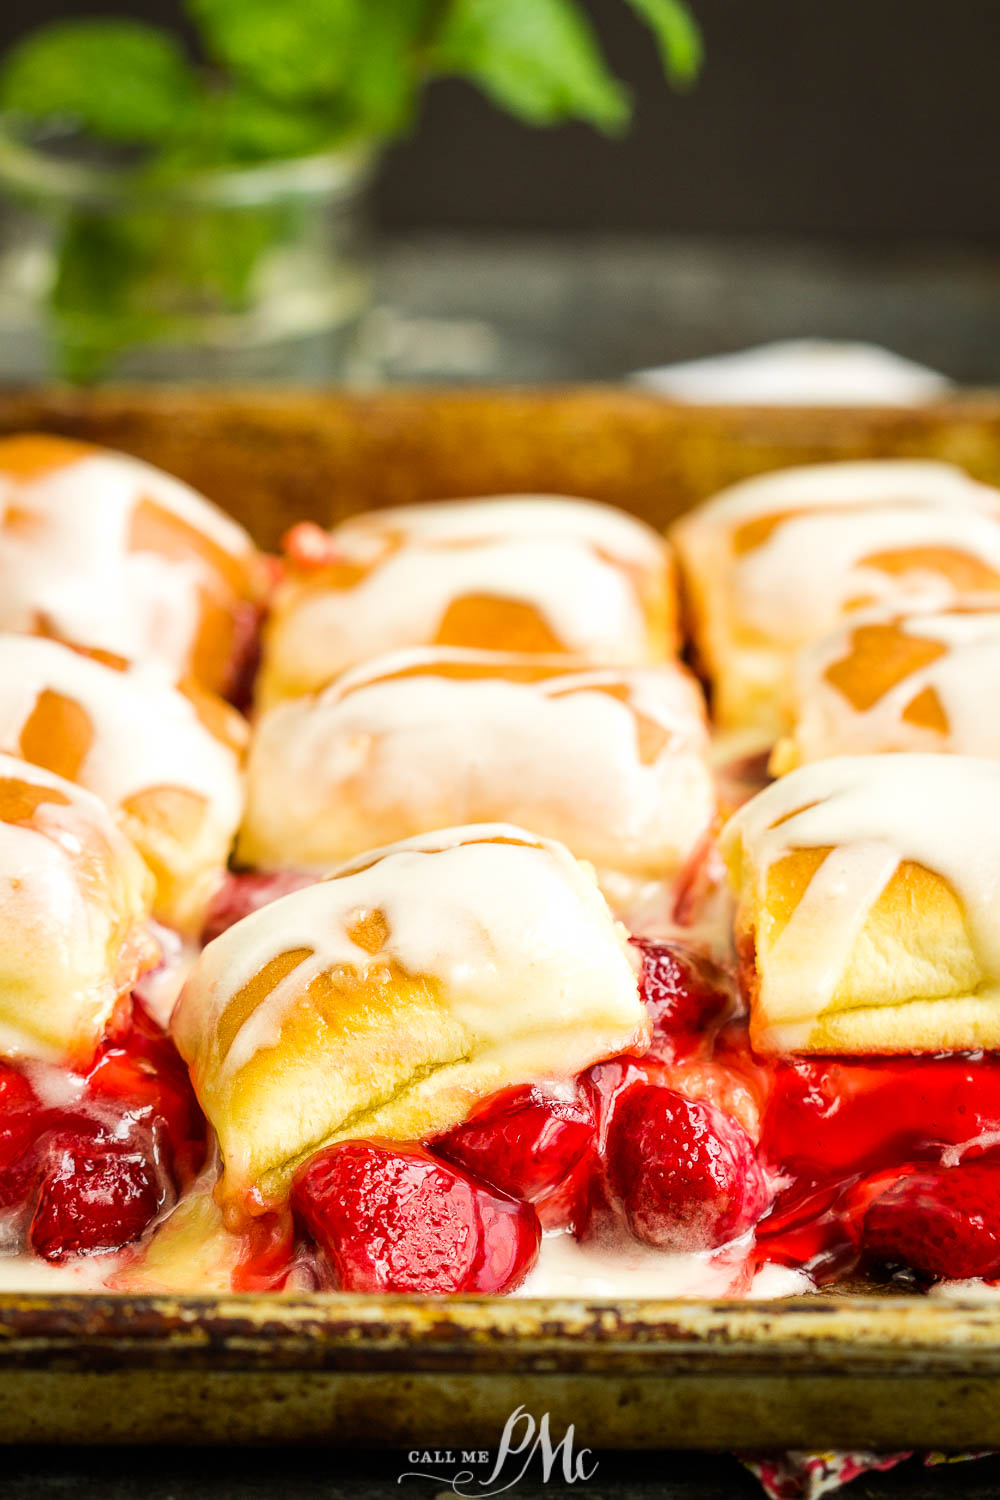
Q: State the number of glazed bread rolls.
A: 9